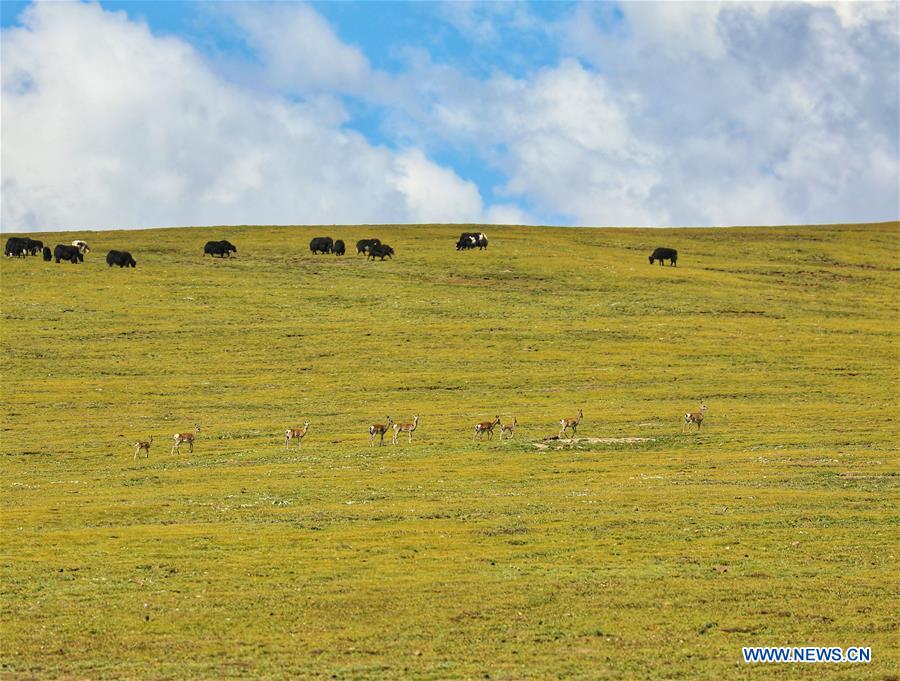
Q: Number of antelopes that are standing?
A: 9